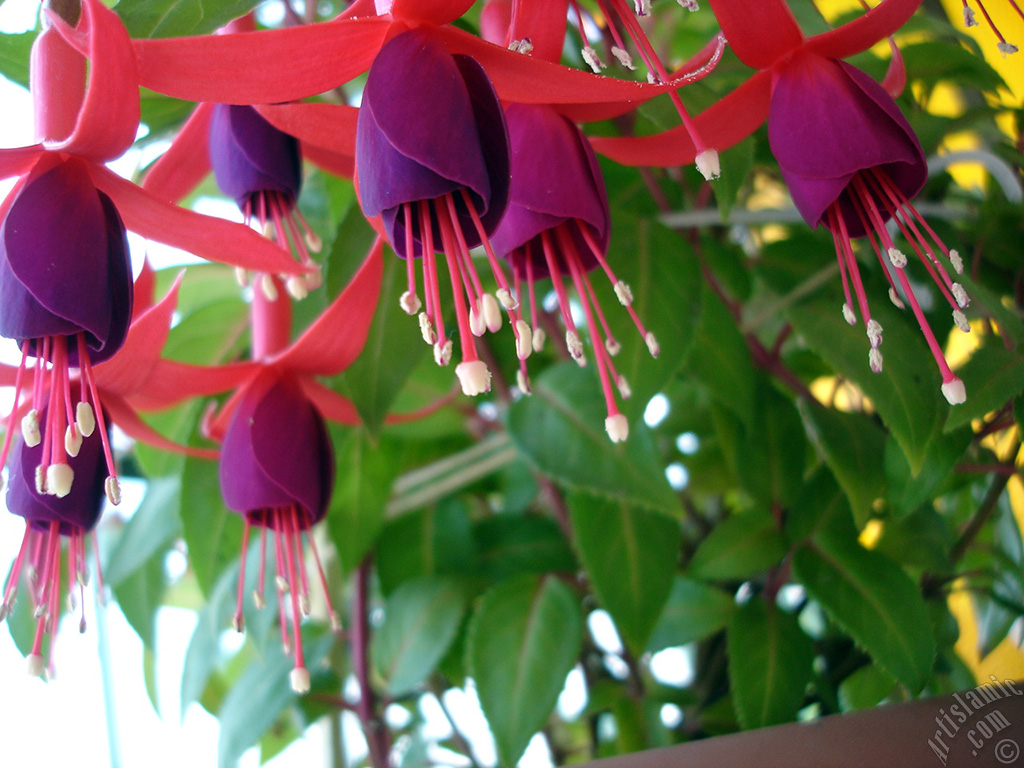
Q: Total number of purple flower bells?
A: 7